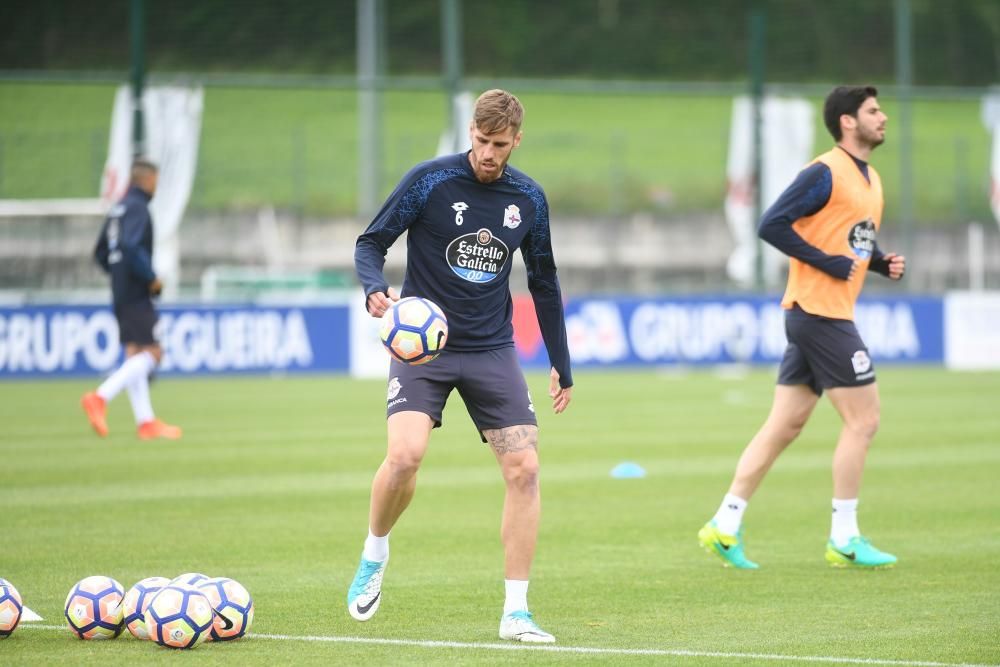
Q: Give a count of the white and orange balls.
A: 7